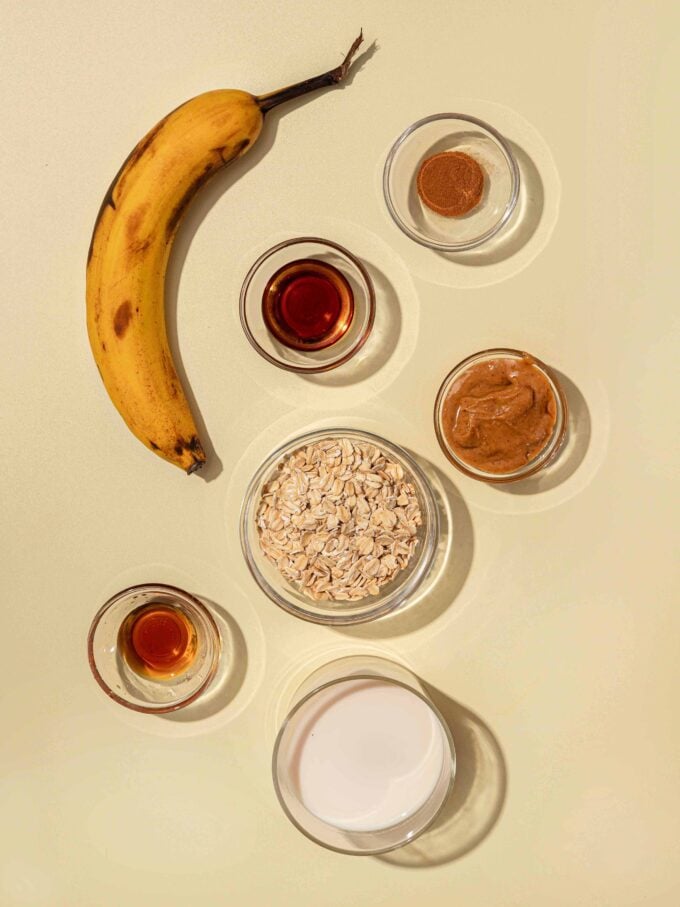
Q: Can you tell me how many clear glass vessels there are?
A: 6